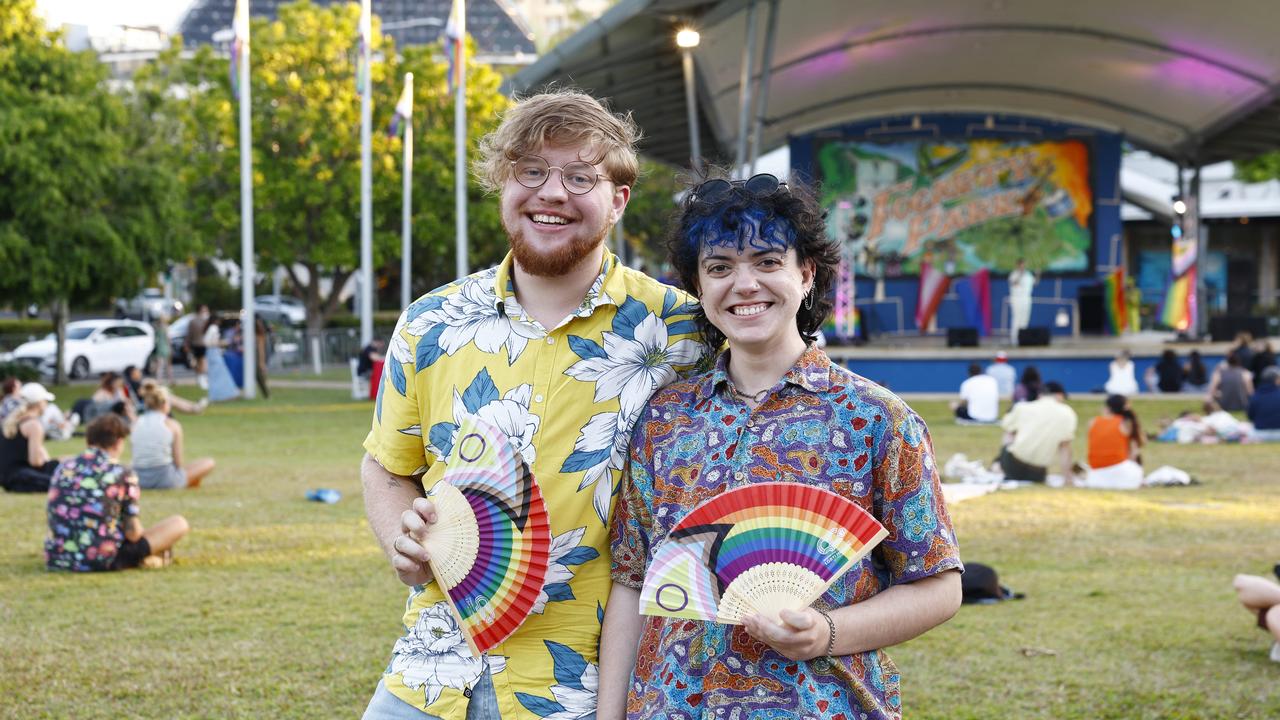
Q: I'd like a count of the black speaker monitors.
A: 2